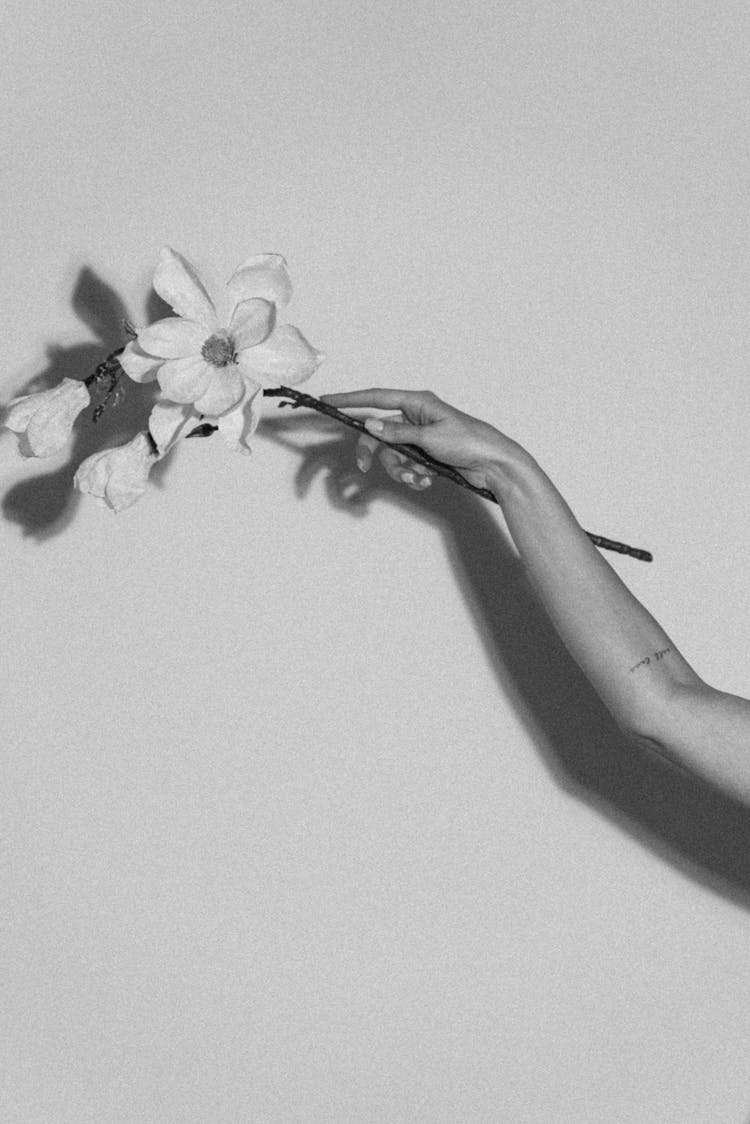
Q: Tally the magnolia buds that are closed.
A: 2